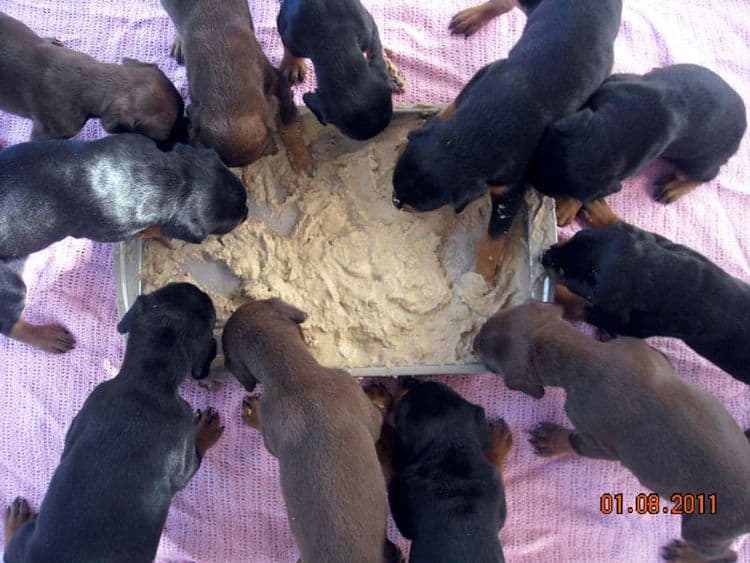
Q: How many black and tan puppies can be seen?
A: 7